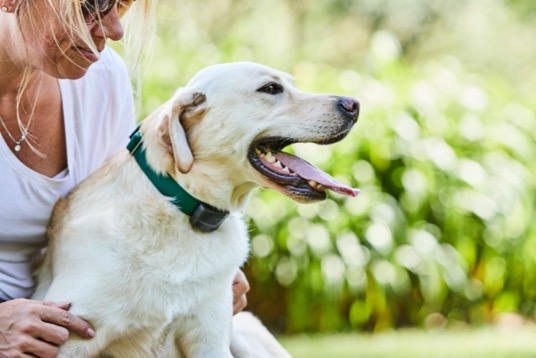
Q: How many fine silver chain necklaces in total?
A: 1